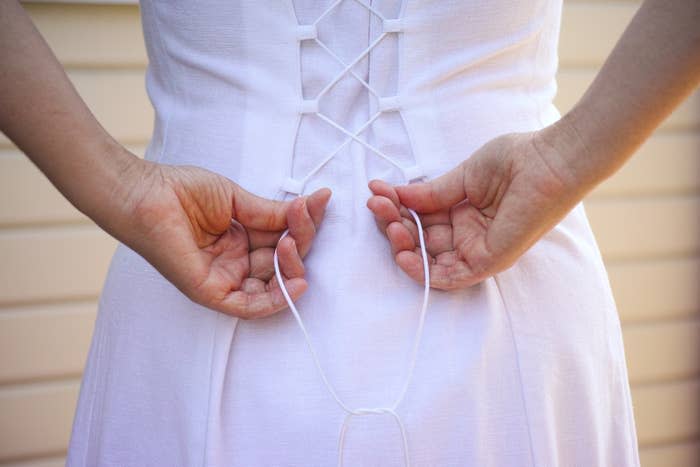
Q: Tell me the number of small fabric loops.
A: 6